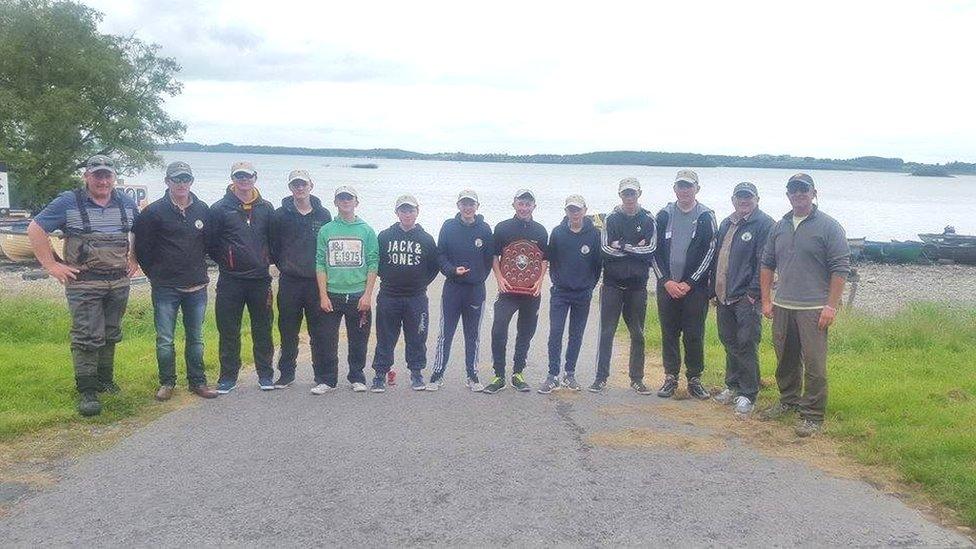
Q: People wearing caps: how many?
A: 13